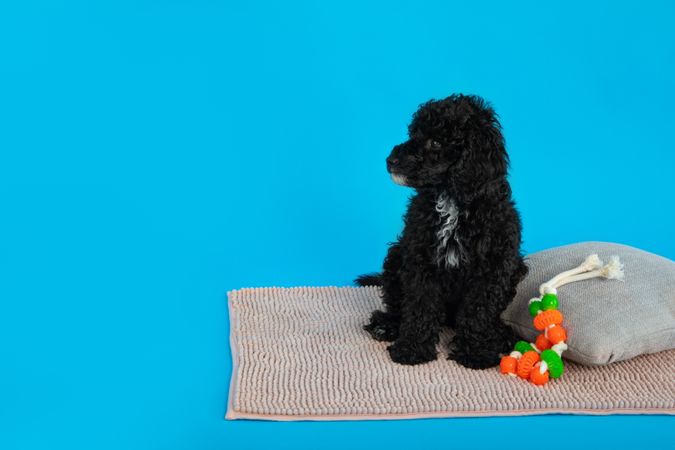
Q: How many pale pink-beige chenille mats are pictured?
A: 1